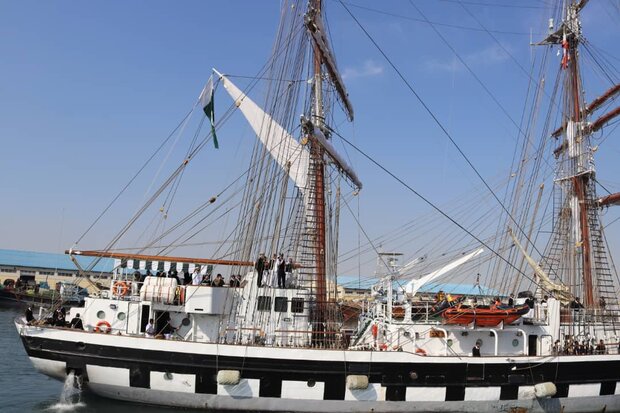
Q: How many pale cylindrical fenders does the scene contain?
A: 3